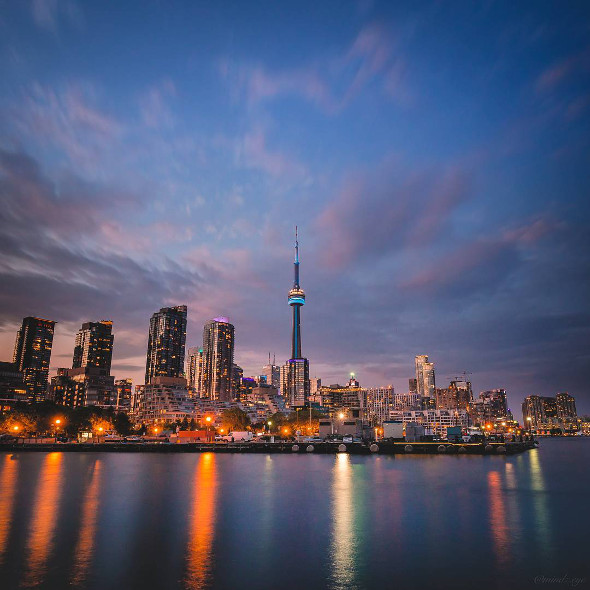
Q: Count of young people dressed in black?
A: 0